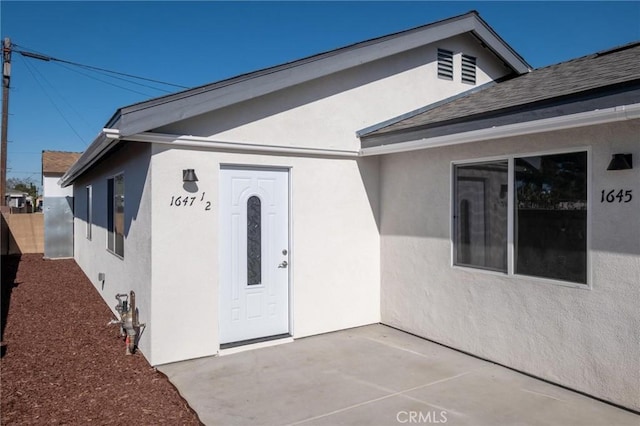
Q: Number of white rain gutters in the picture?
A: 3